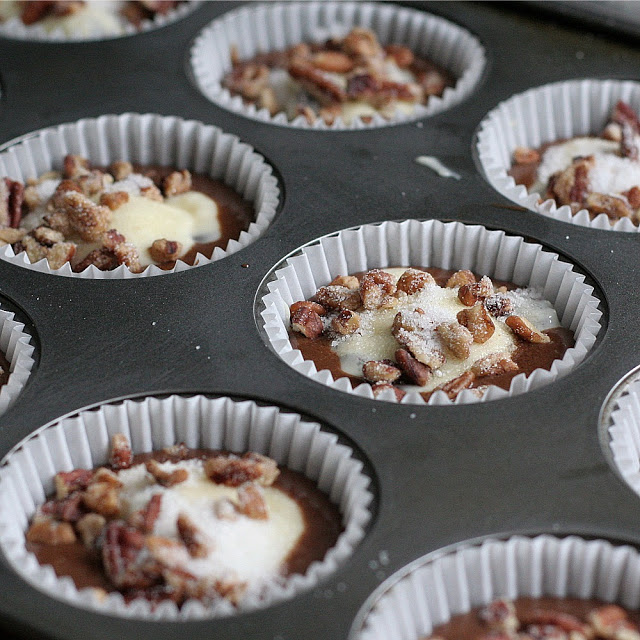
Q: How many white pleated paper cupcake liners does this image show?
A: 9